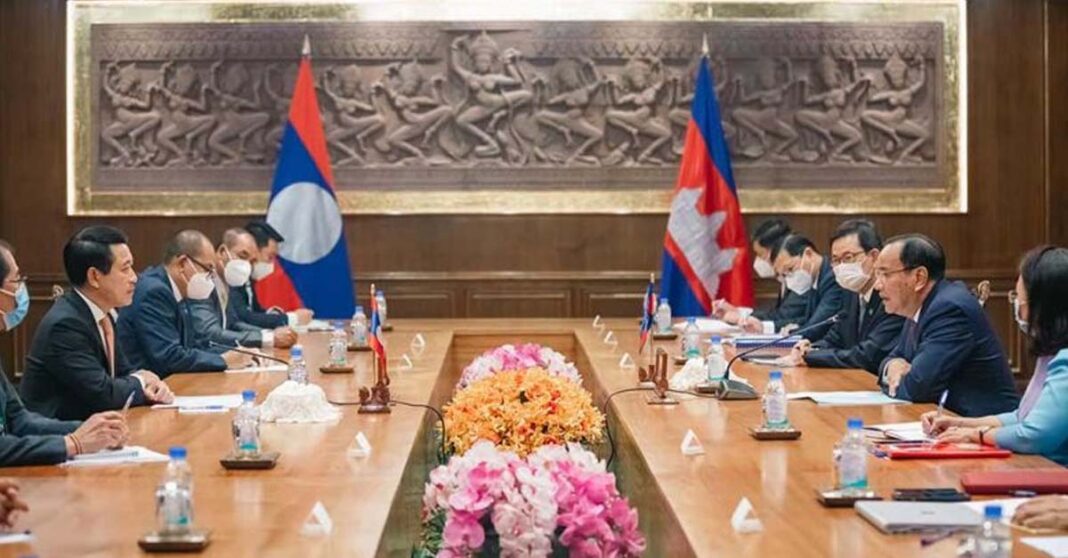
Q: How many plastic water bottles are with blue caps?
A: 12